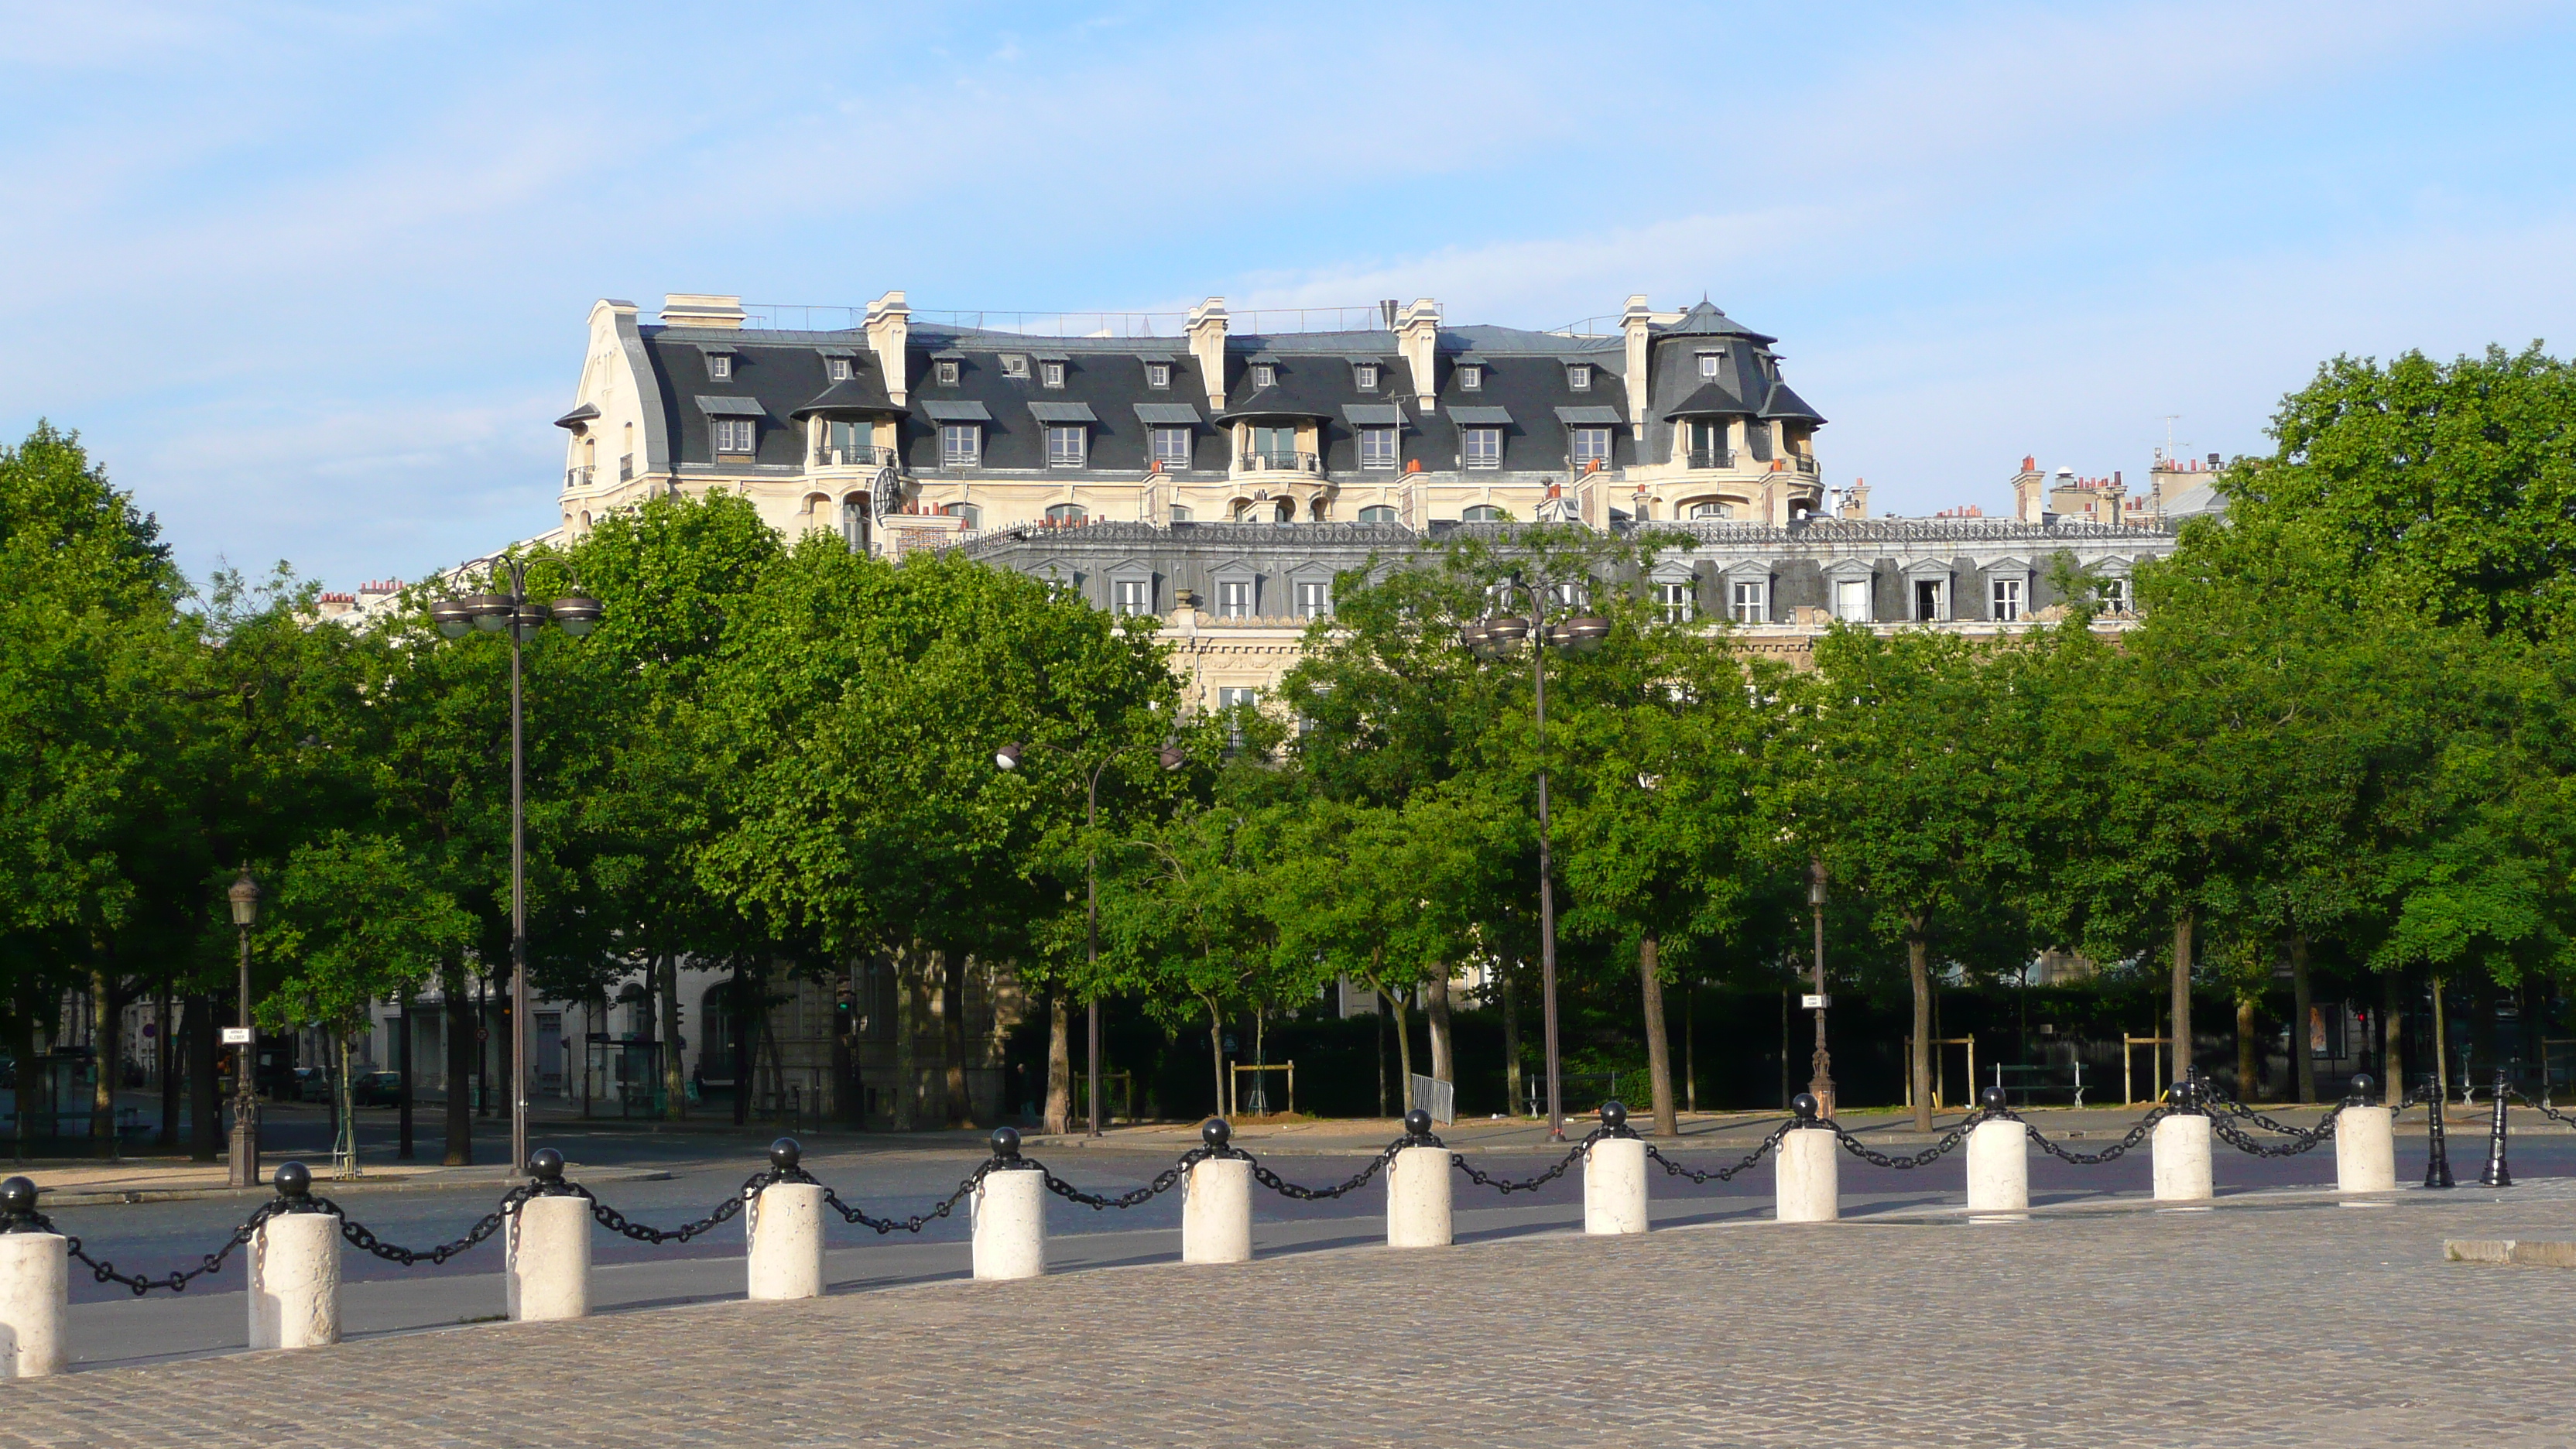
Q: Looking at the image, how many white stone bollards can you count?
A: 12